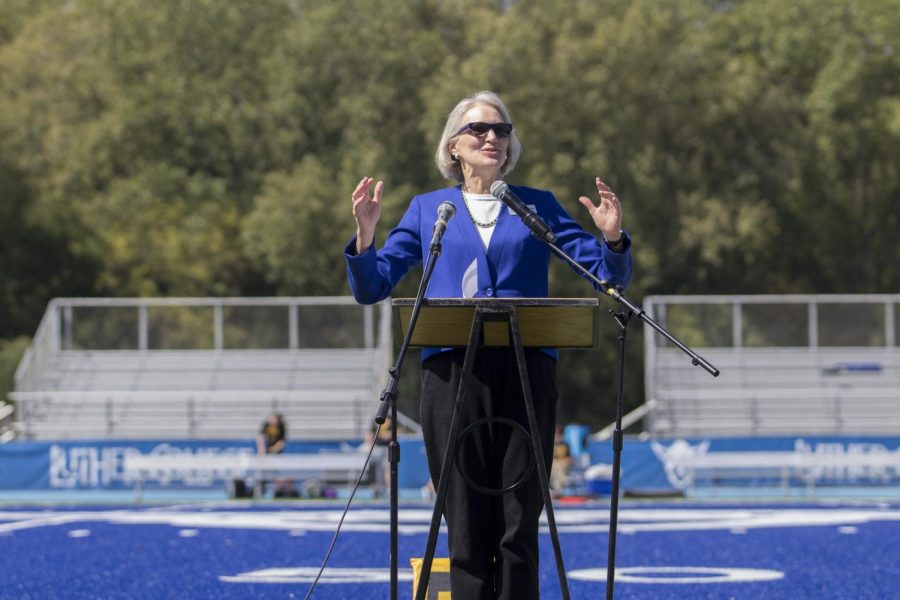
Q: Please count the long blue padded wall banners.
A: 2